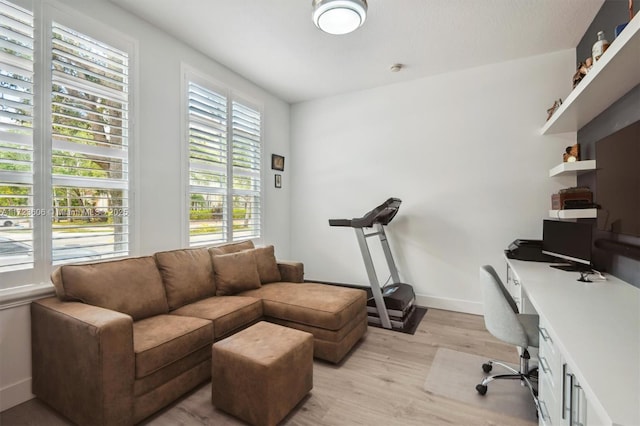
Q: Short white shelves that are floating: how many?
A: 2